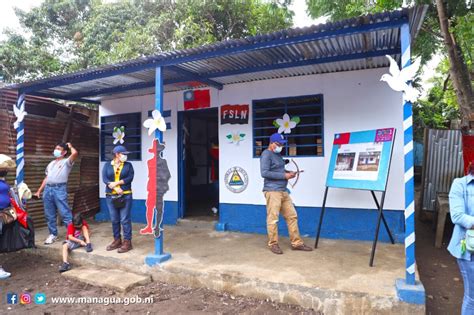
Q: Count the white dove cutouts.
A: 2